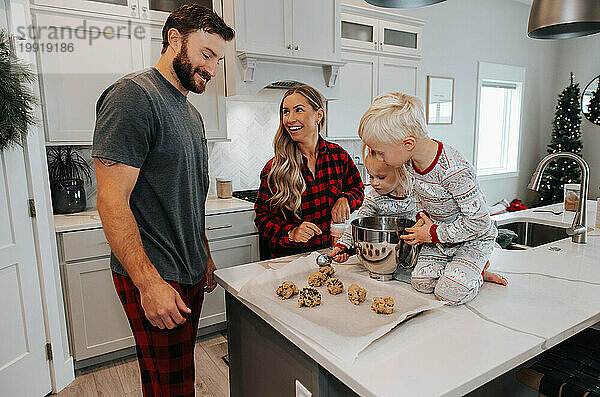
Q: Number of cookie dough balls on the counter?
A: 7